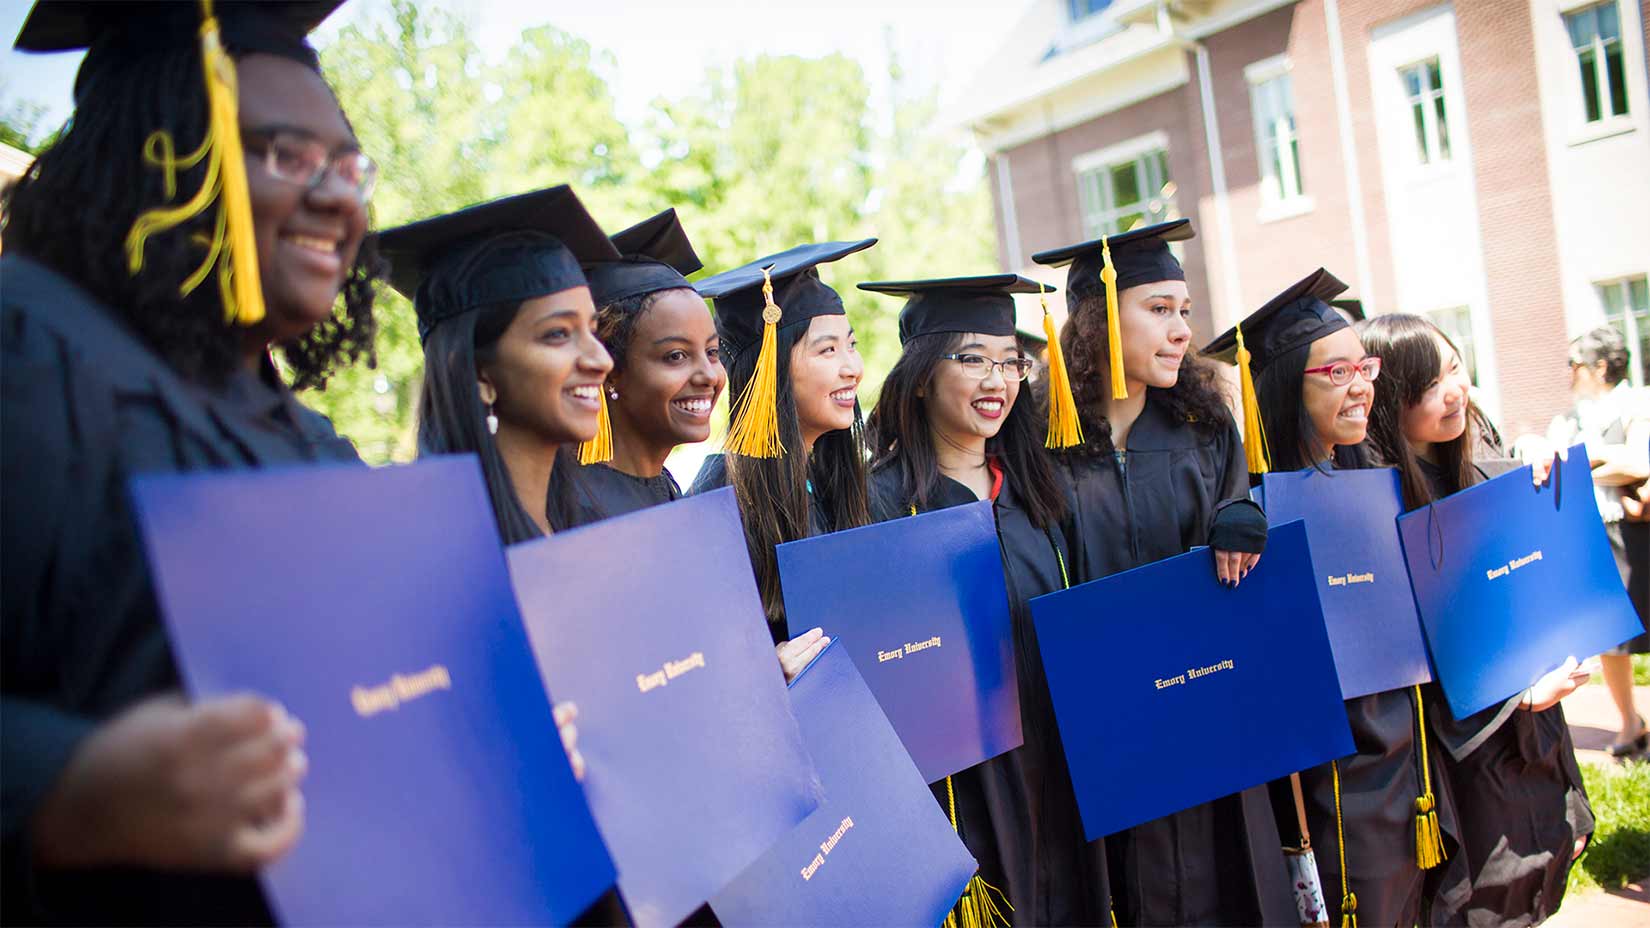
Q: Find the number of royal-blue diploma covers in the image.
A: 7